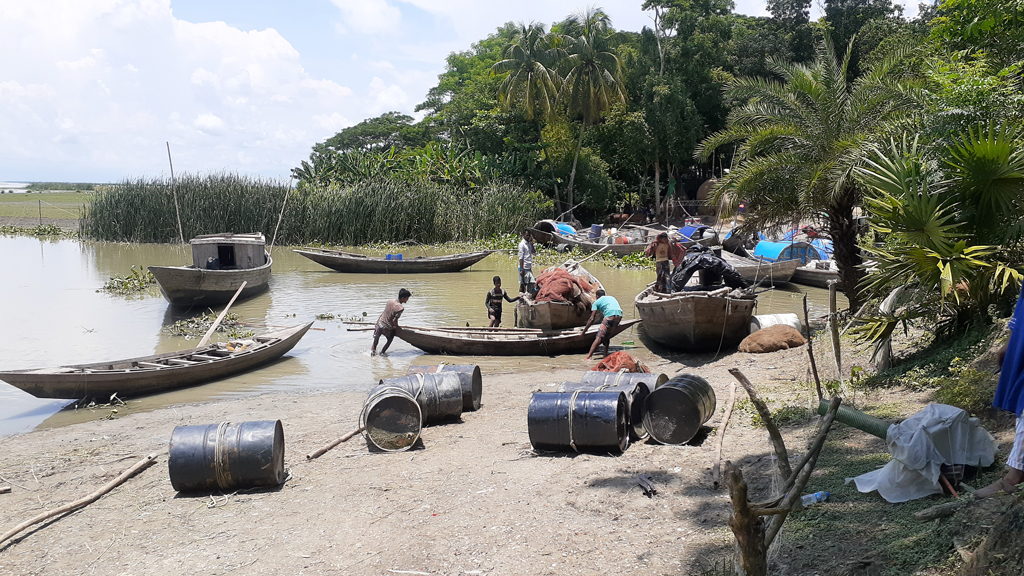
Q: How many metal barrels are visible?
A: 8